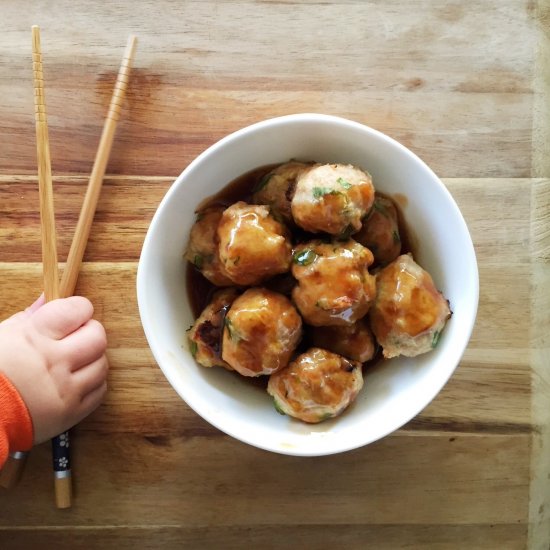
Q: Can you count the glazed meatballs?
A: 11